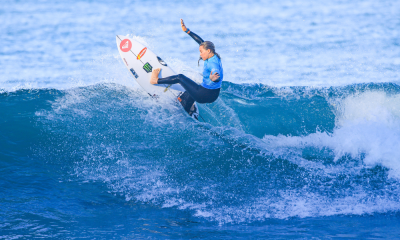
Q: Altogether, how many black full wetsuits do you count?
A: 1